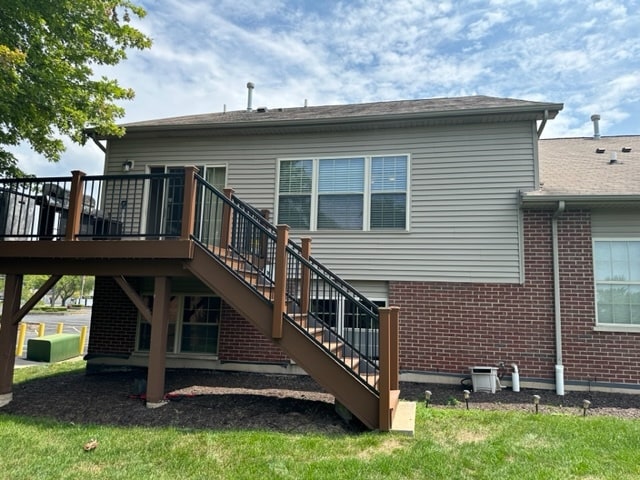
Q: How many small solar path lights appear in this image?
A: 4